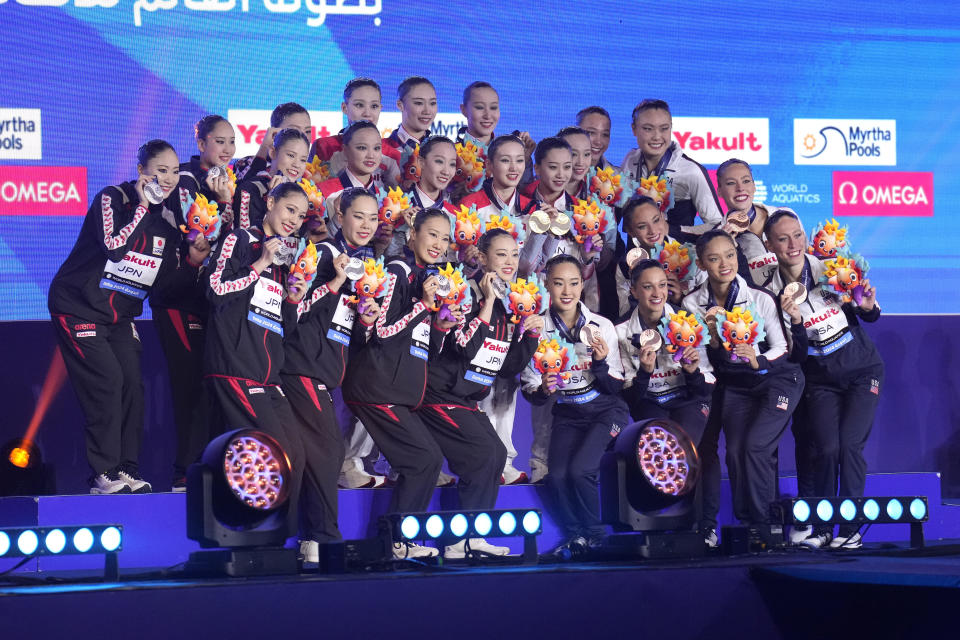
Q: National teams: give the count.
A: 3